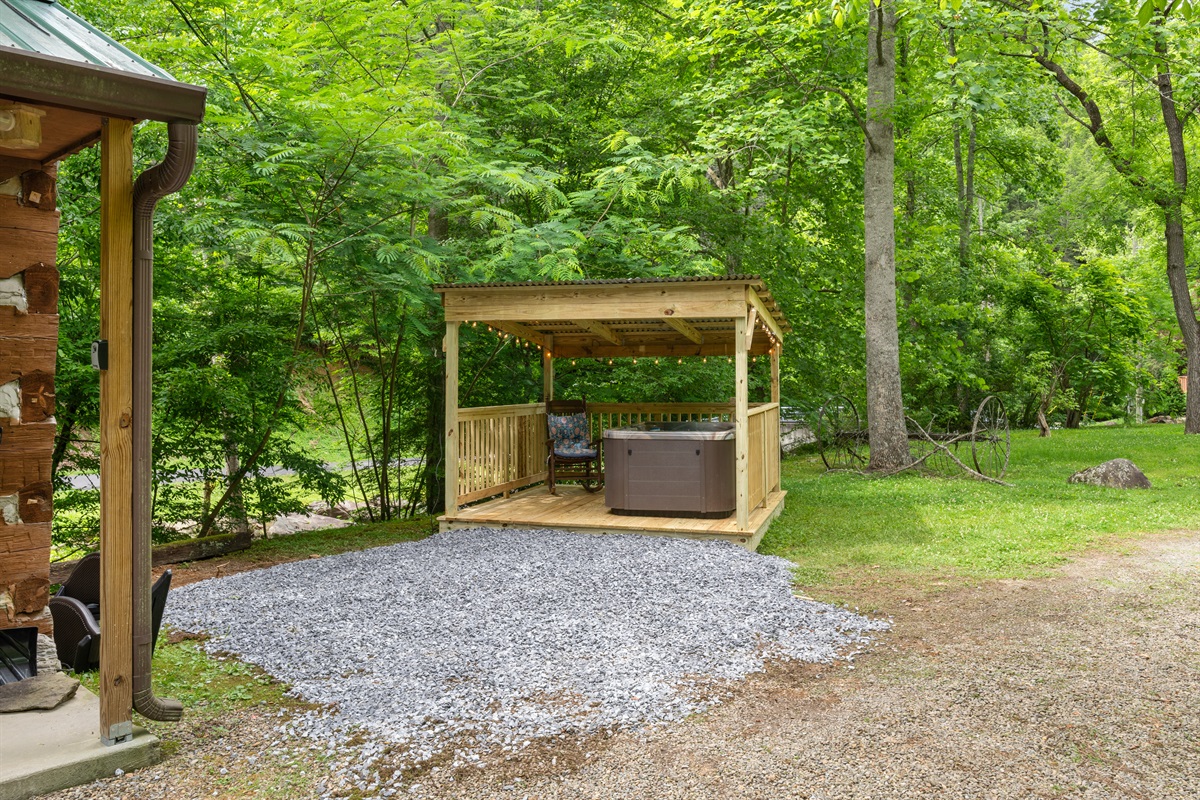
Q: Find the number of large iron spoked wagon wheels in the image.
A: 2